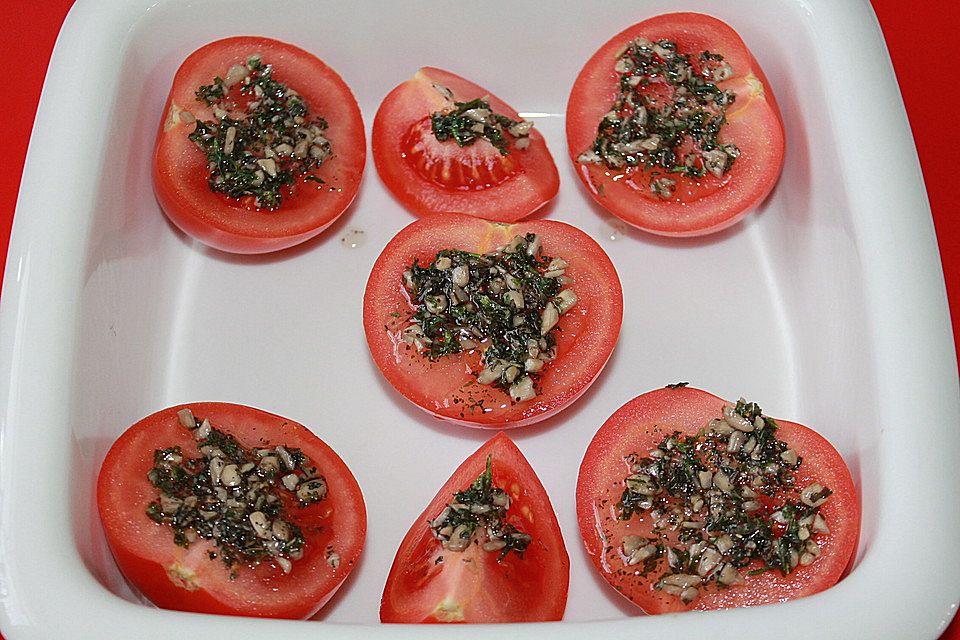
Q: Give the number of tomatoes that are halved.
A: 5